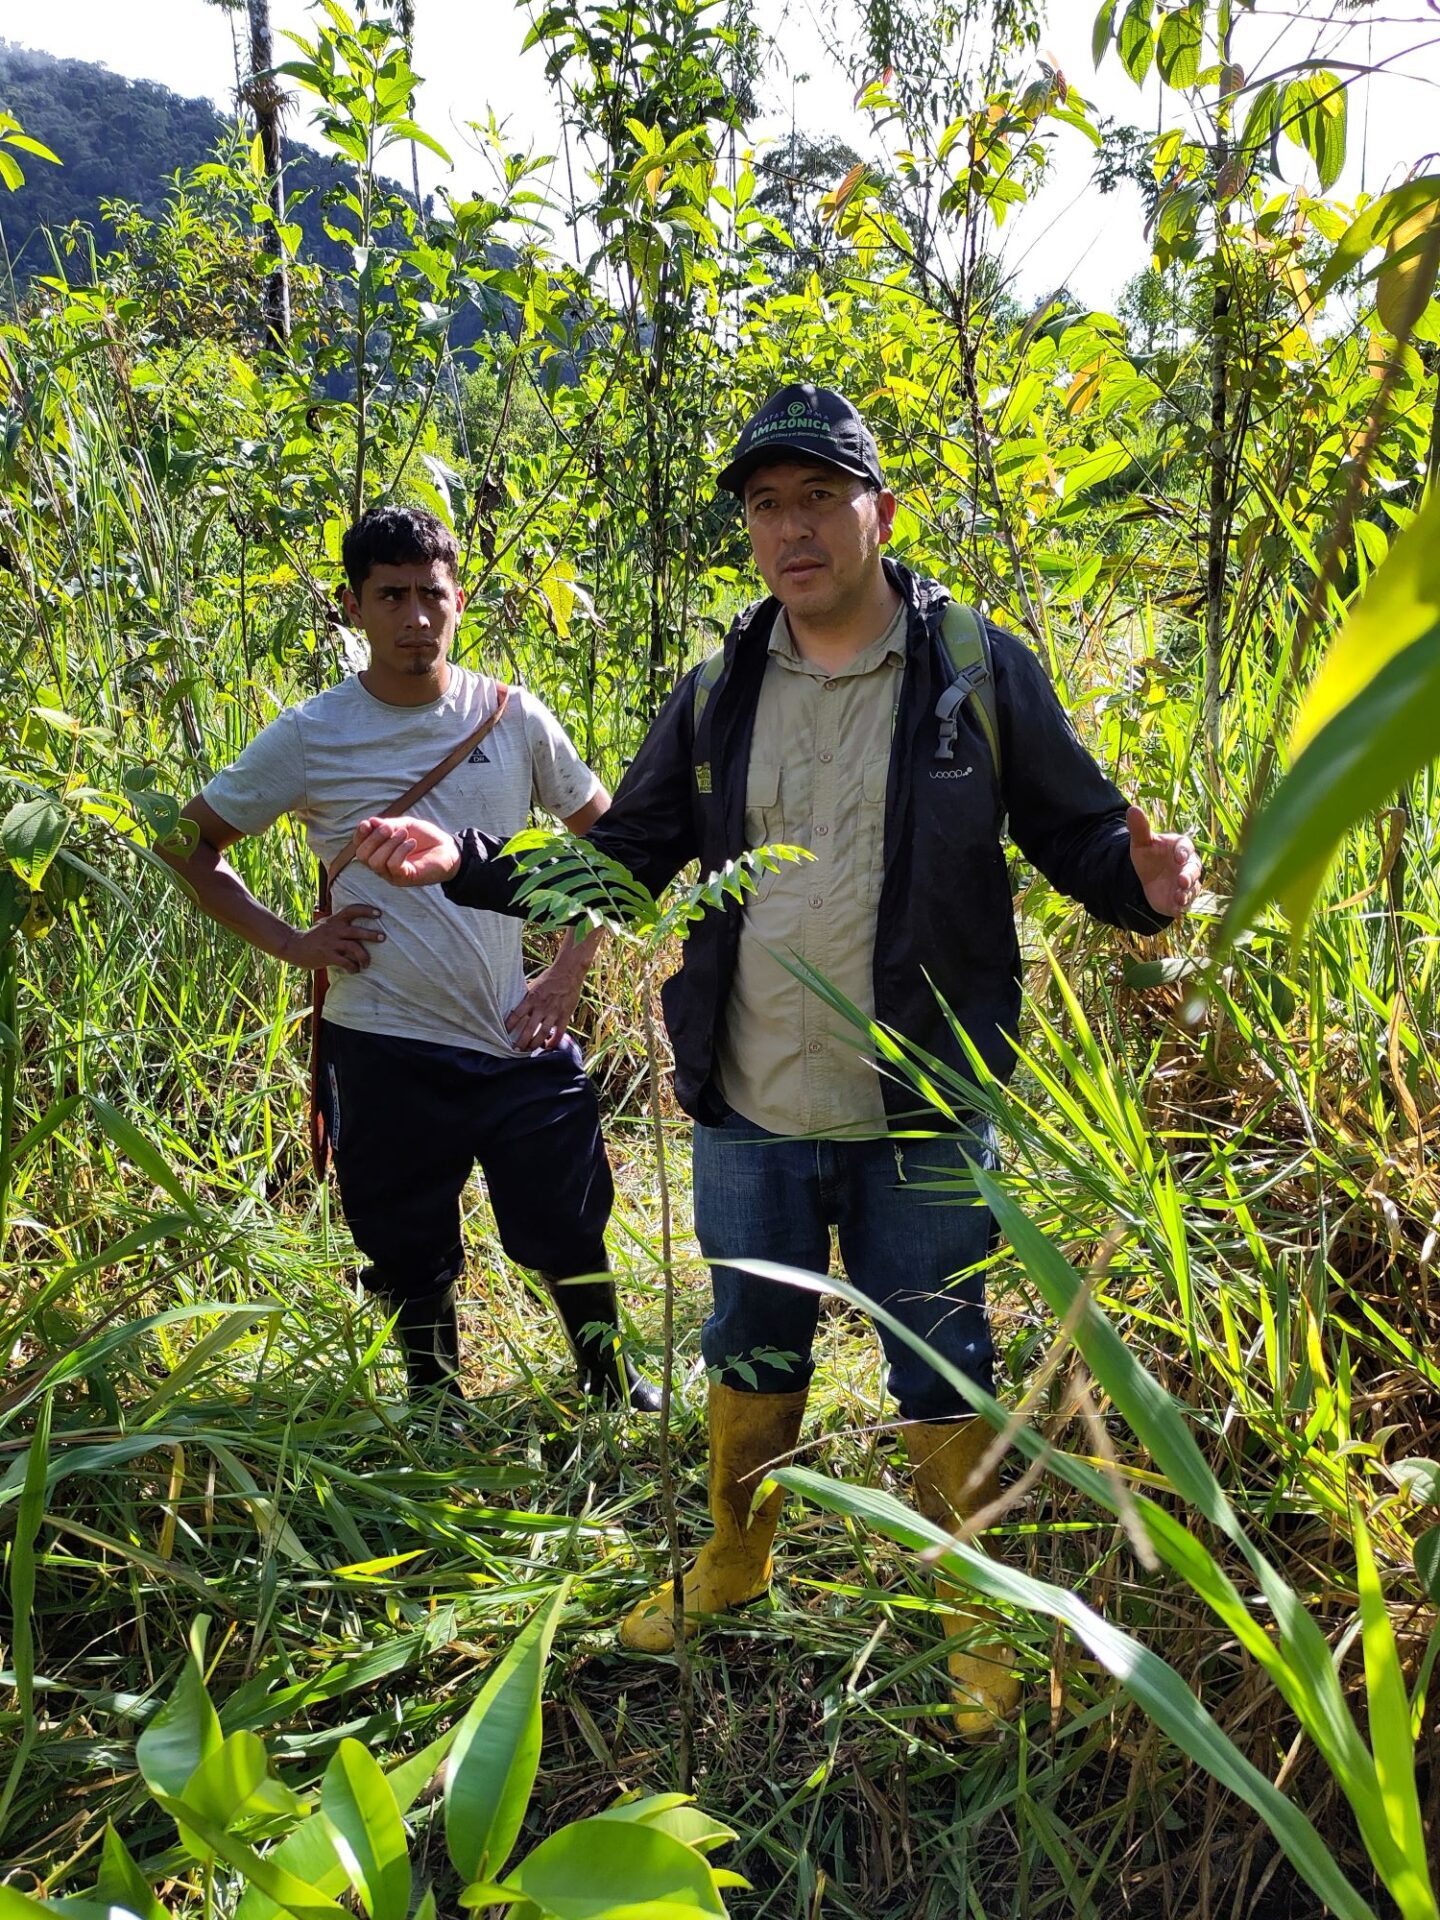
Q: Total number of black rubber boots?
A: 2